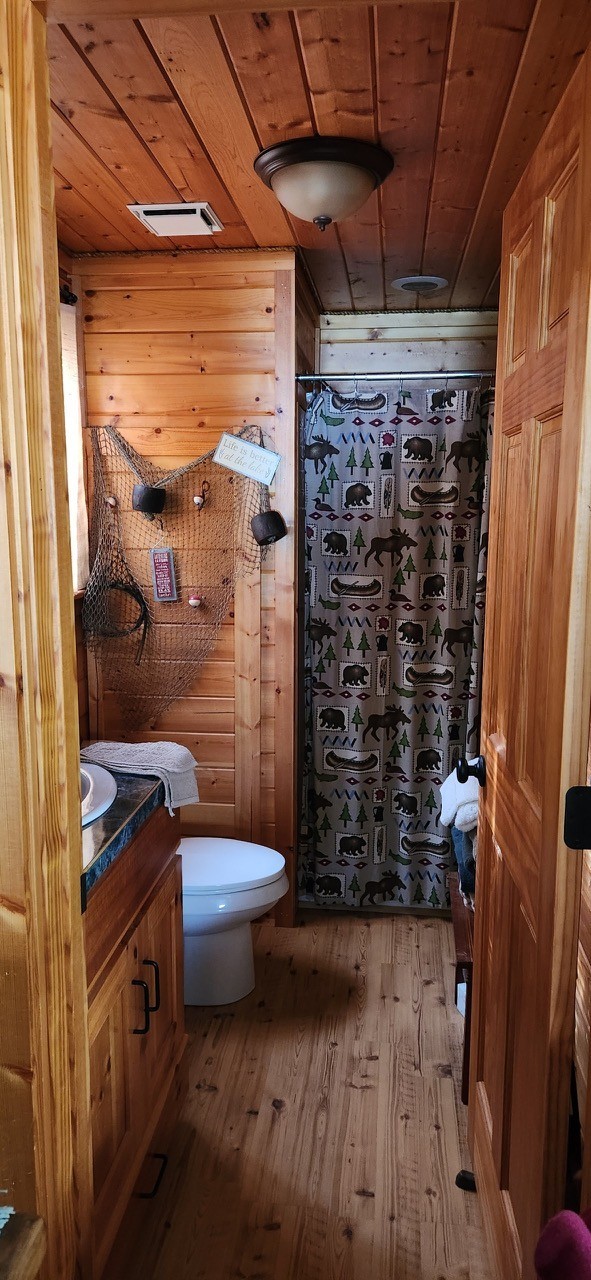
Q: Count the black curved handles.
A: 3